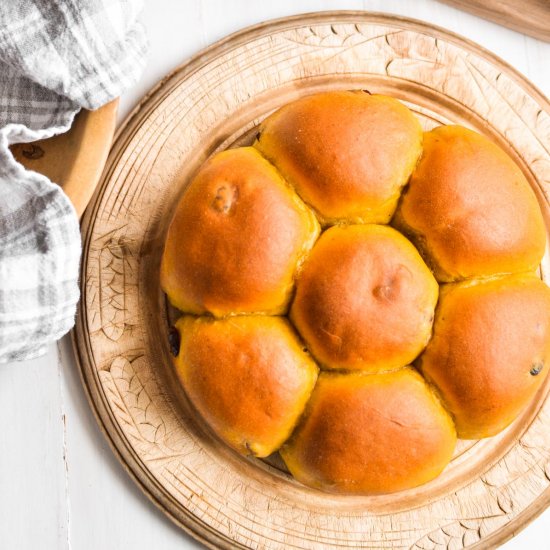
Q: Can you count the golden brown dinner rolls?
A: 7